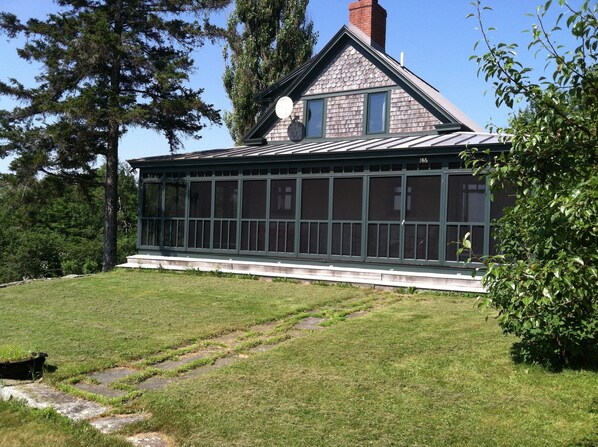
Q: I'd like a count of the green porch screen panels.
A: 12